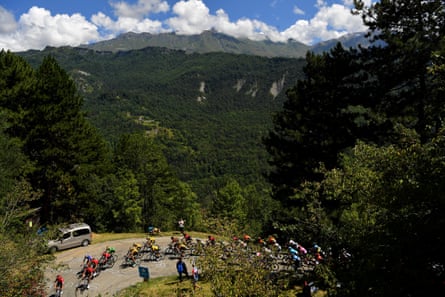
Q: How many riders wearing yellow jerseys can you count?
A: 5